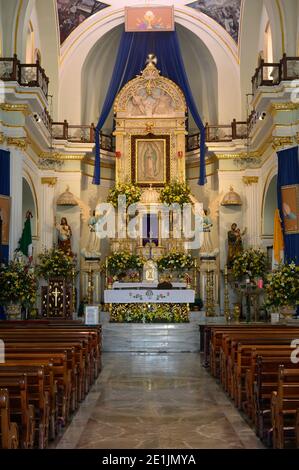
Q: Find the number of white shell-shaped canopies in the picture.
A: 2